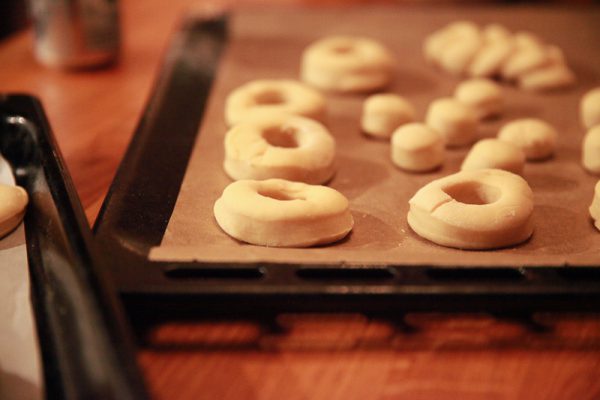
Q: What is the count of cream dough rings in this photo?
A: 5